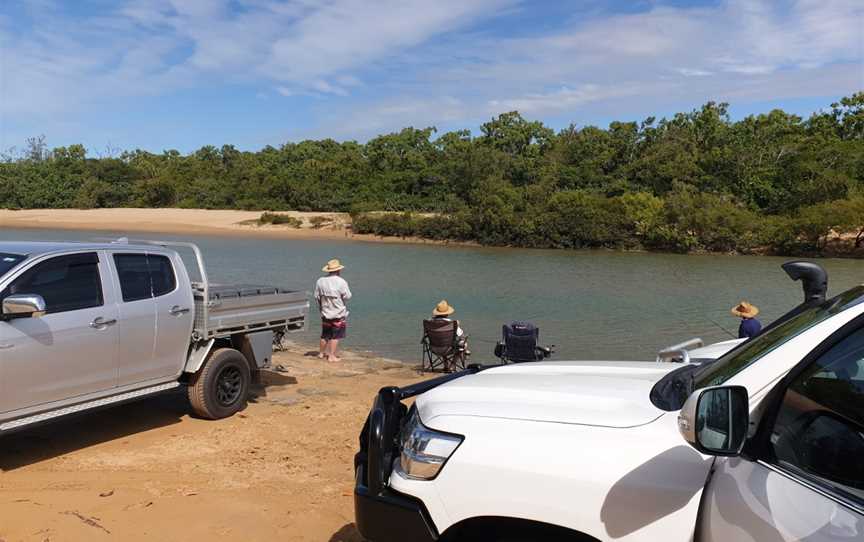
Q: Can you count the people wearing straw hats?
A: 3